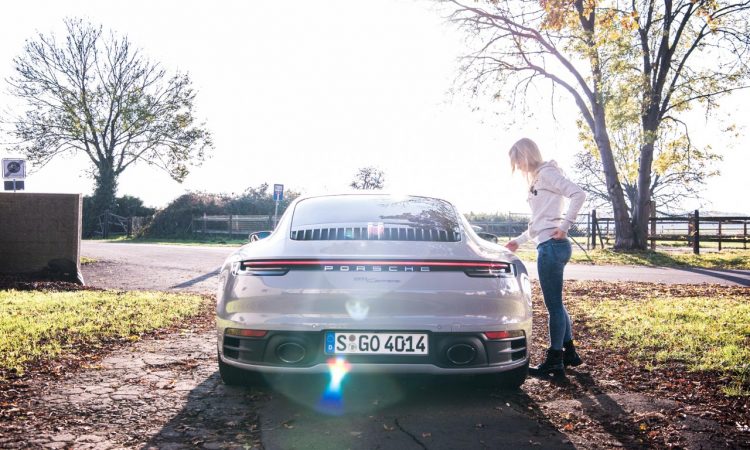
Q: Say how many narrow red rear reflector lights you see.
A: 2